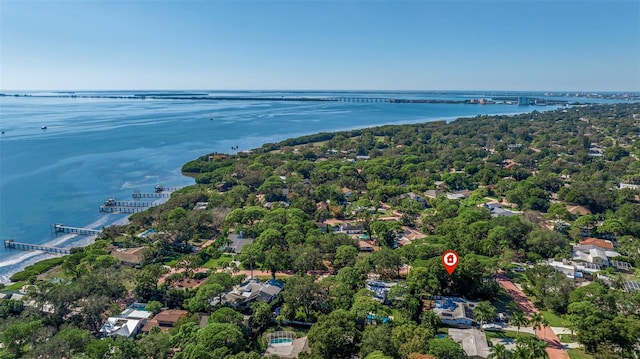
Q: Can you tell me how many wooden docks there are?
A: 6